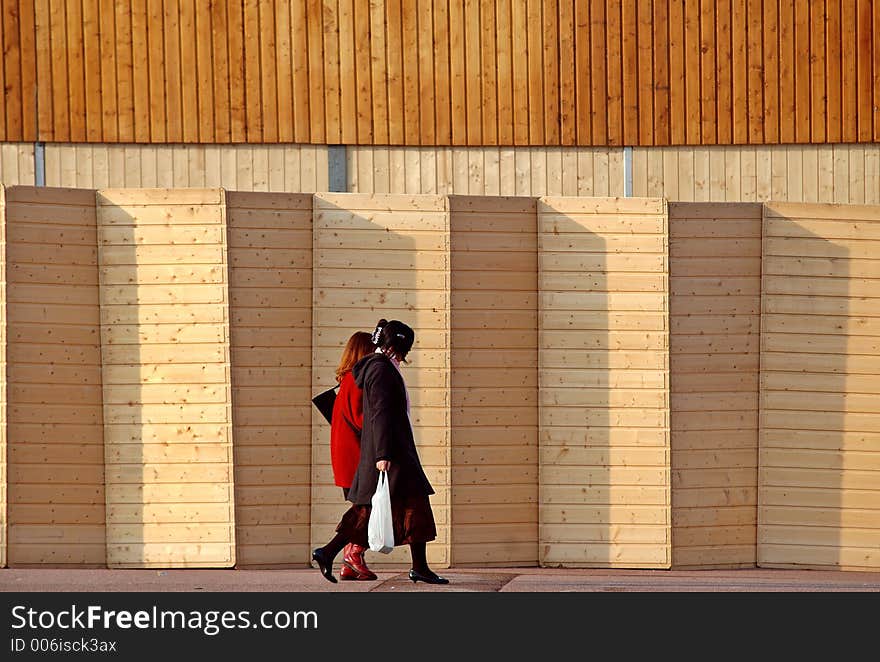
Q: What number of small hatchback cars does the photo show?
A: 0